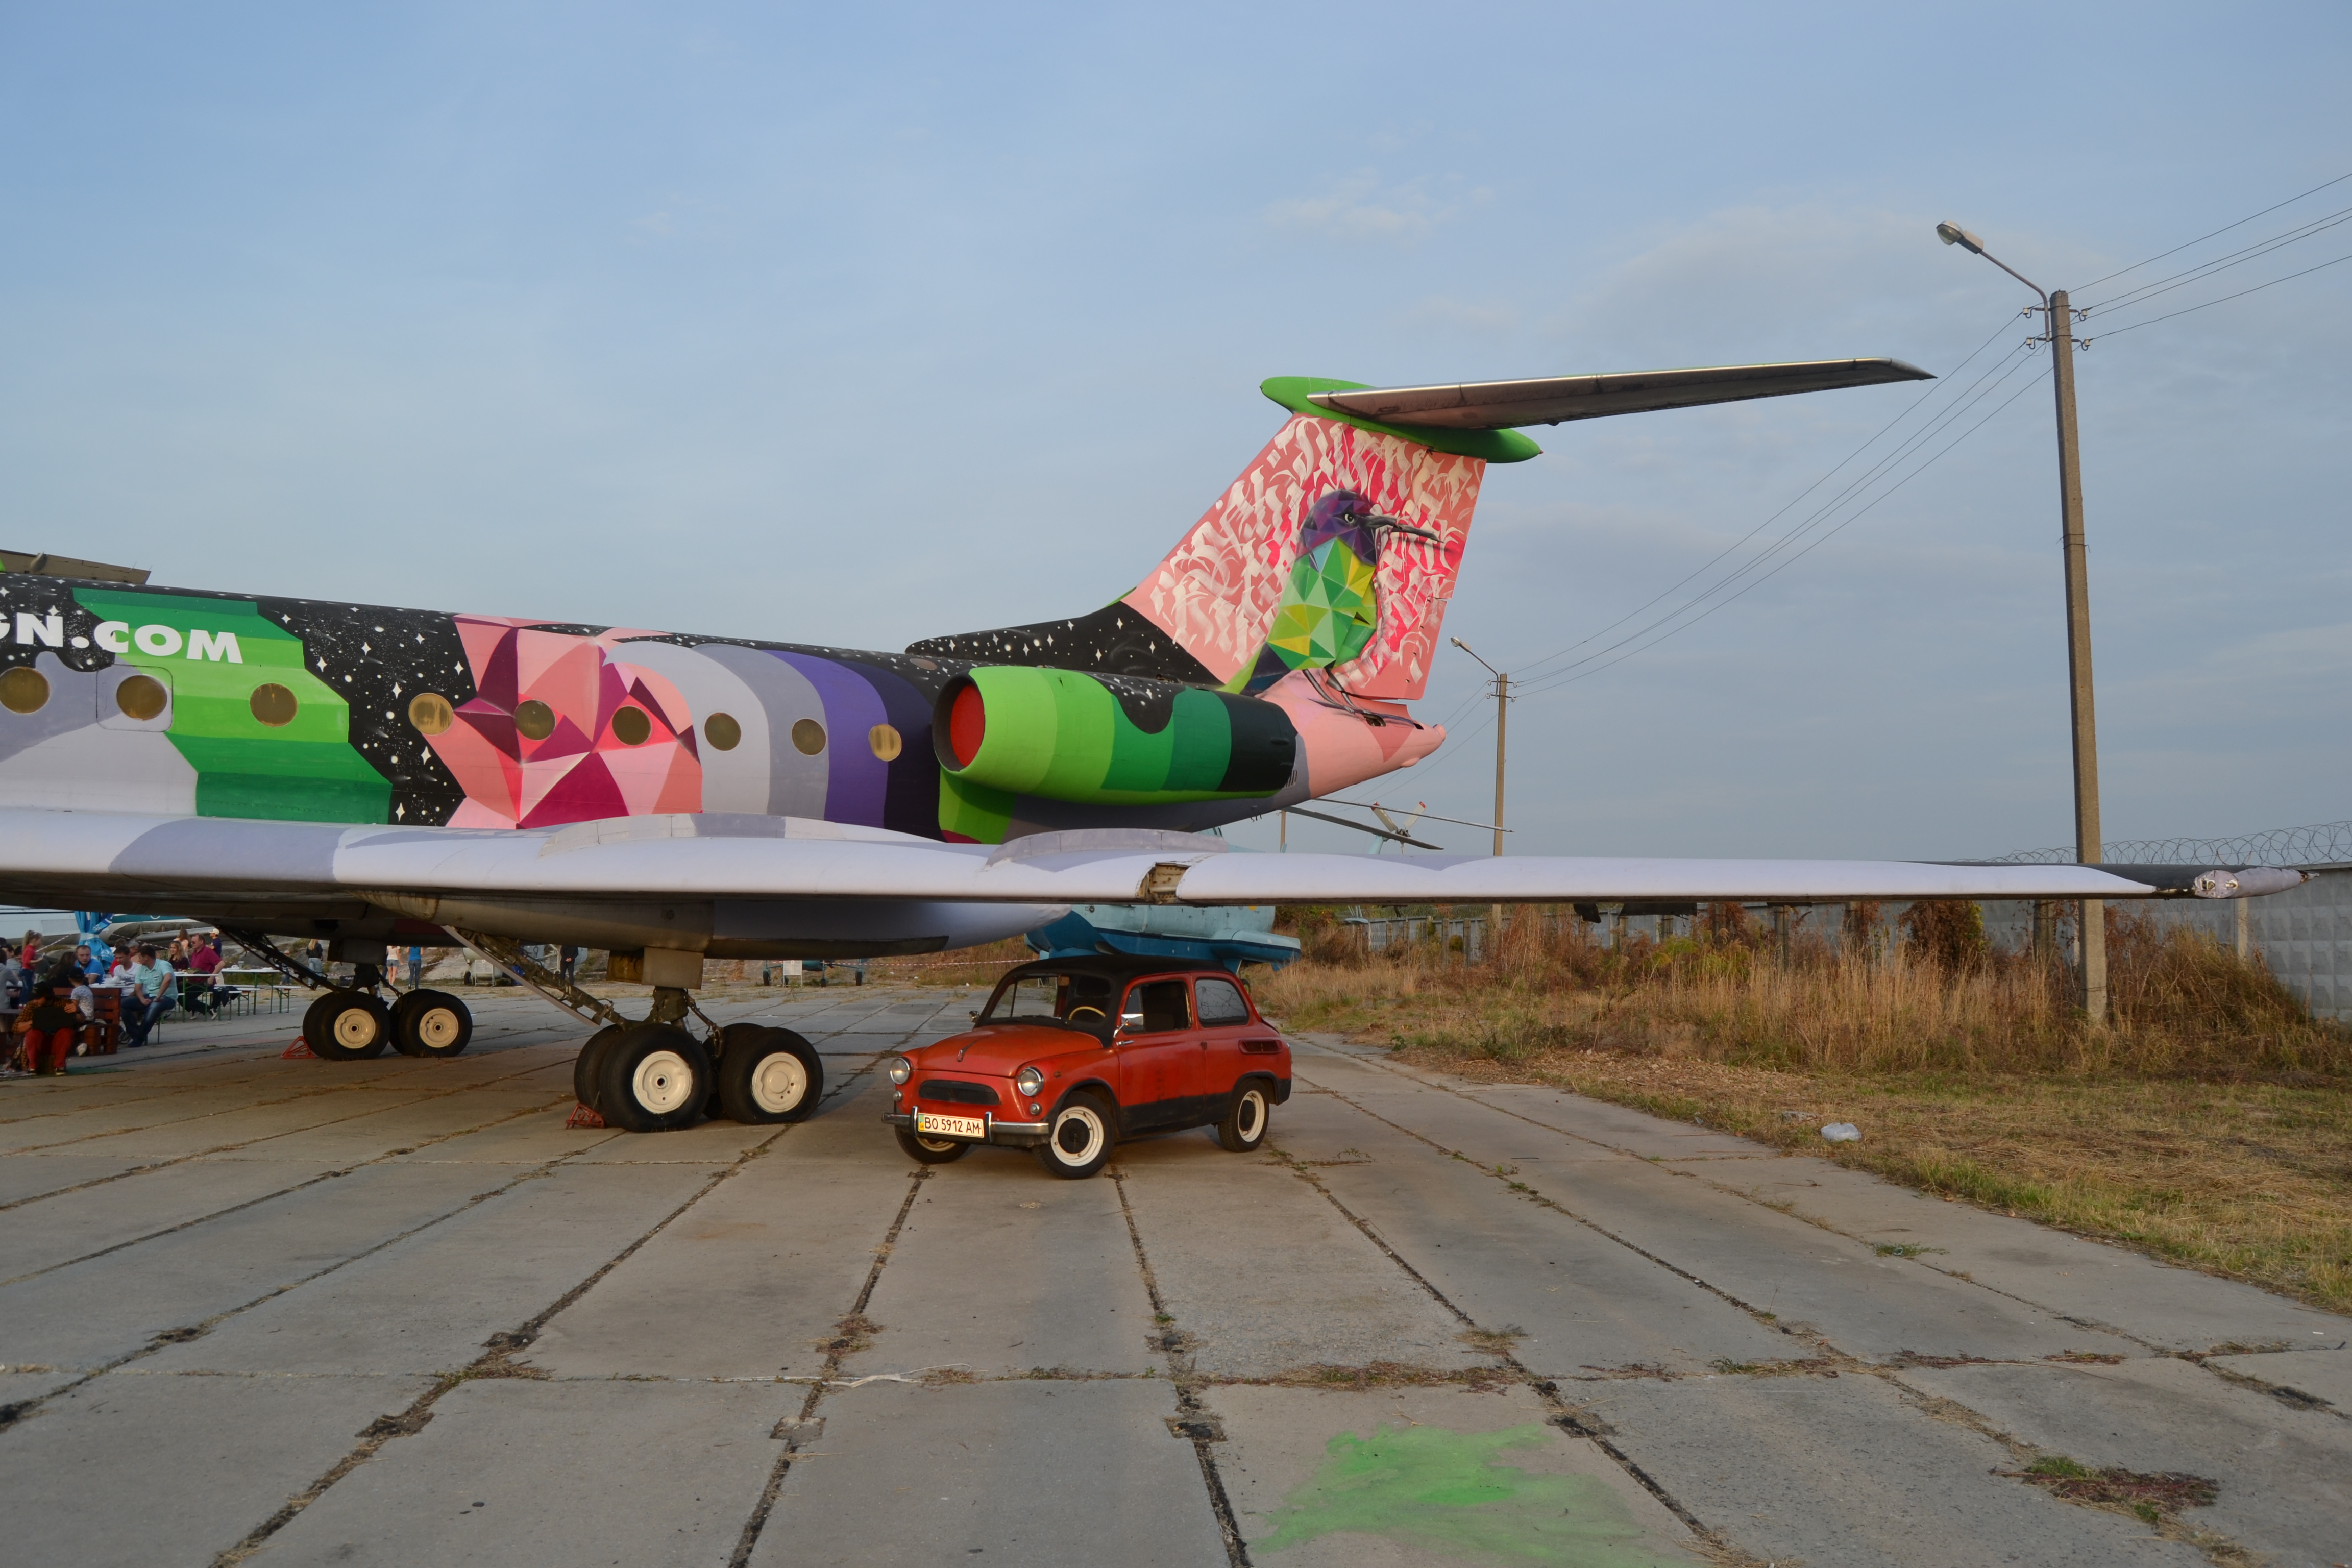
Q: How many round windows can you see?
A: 9